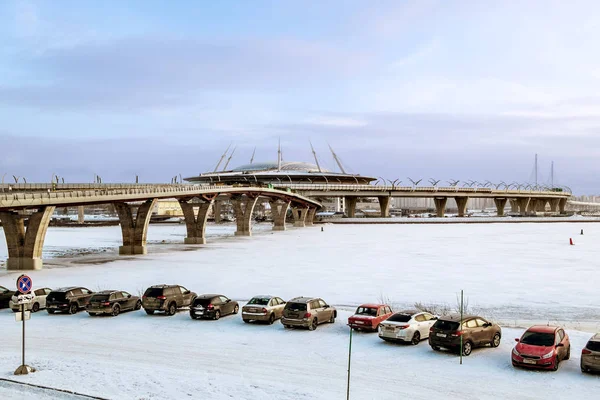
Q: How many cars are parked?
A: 13